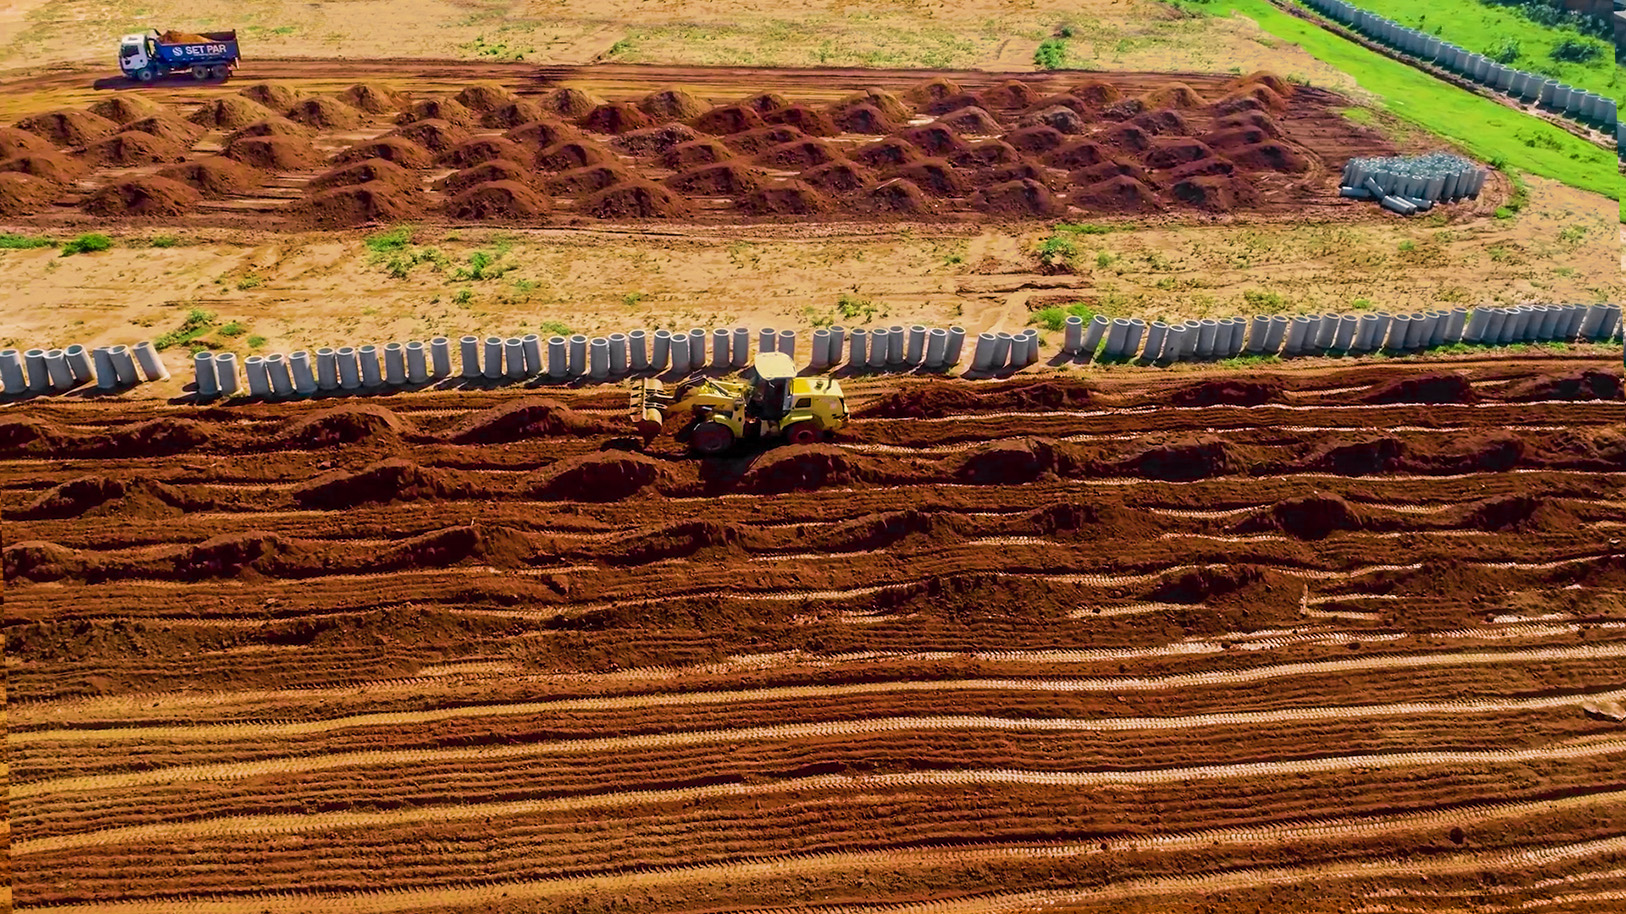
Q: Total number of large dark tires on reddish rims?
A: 2